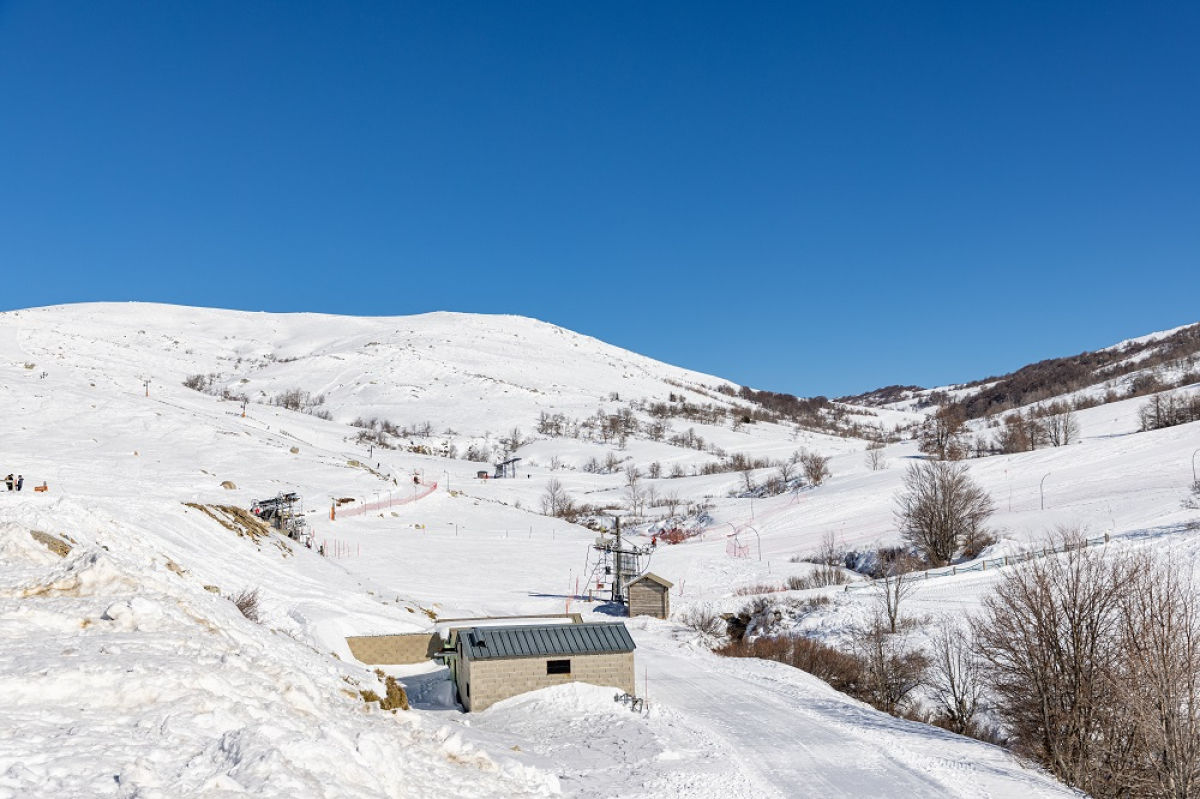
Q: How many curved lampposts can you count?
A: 4